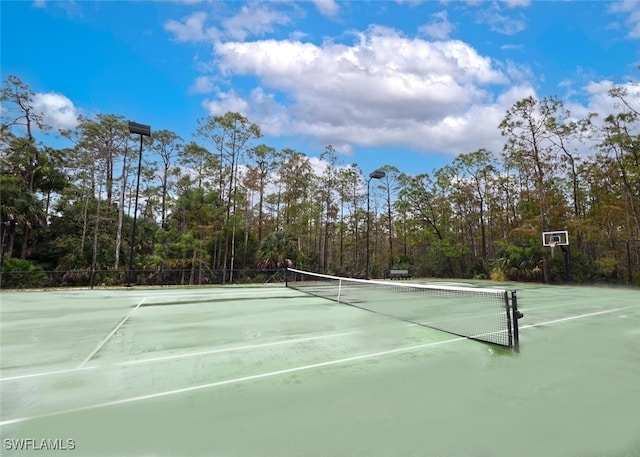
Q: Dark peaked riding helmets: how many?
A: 0